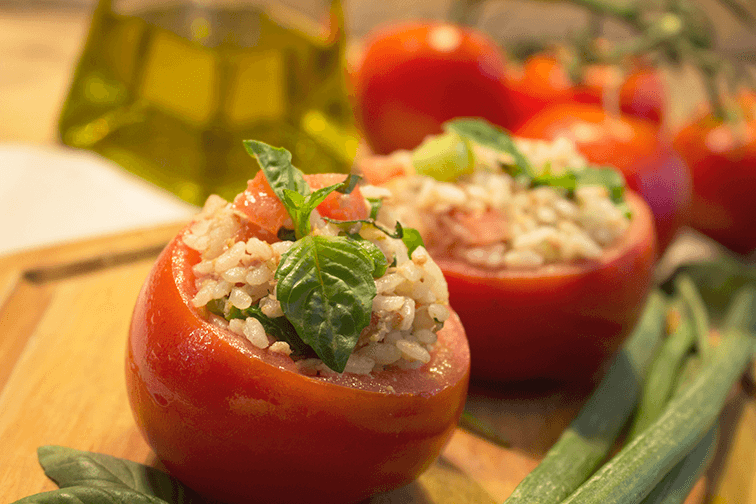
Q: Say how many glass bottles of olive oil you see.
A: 1